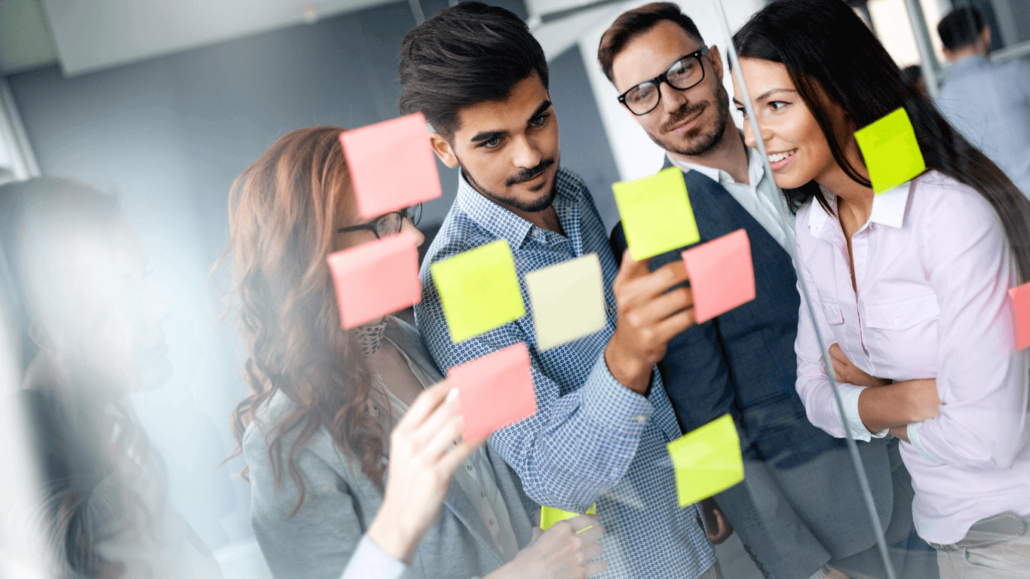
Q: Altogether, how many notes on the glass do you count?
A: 10